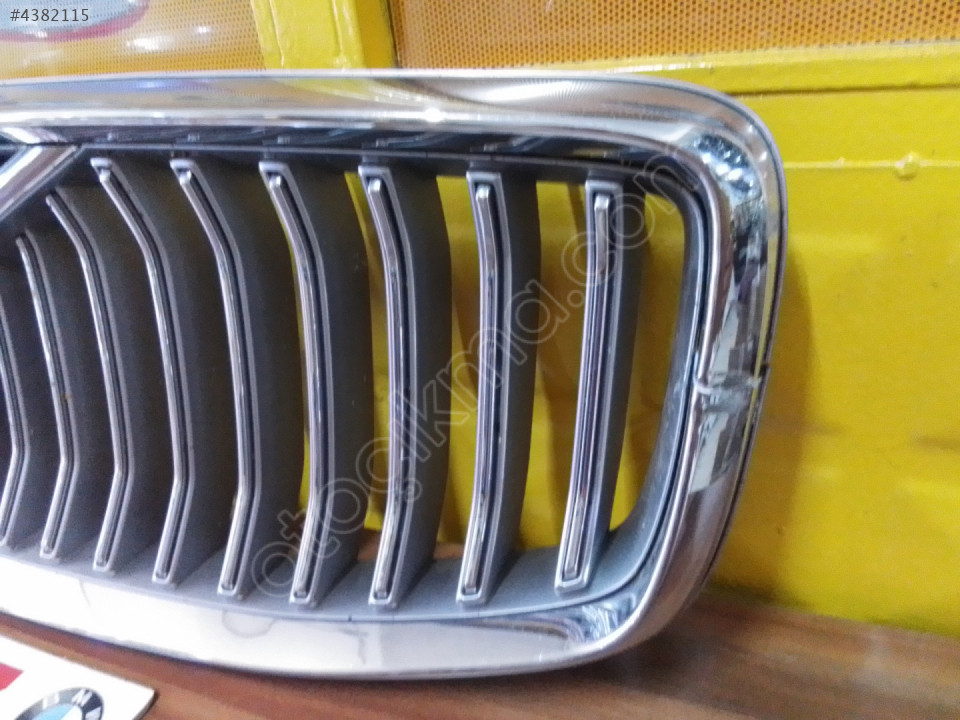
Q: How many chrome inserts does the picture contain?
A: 9